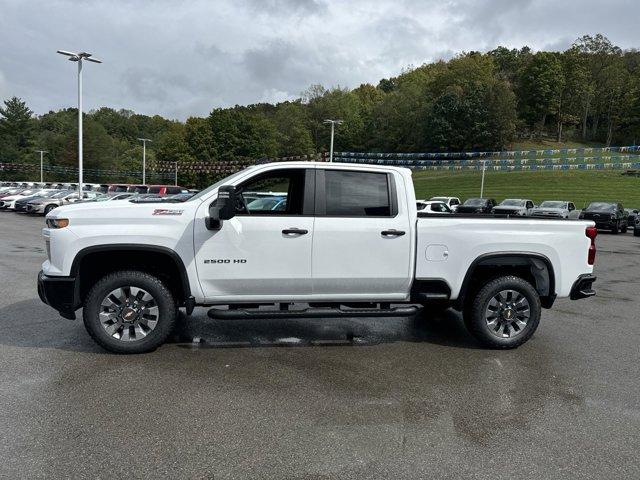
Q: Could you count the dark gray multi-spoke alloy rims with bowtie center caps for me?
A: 2